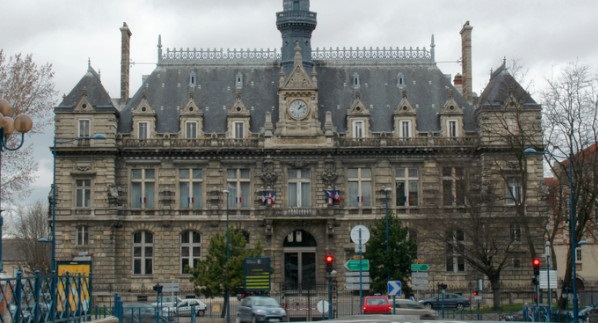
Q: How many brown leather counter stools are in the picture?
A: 0